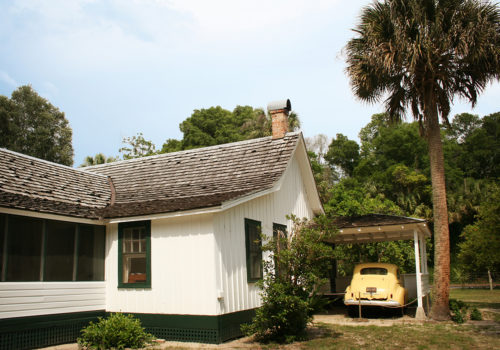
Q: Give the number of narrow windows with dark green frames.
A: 3